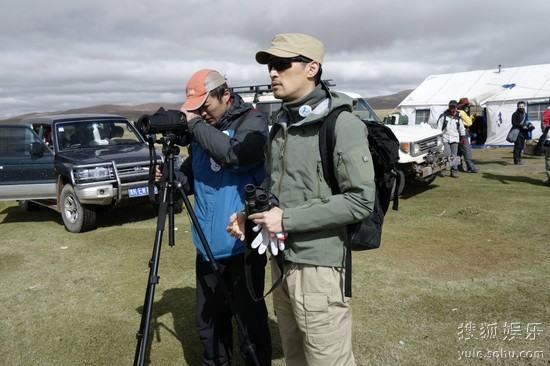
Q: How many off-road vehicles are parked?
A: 2